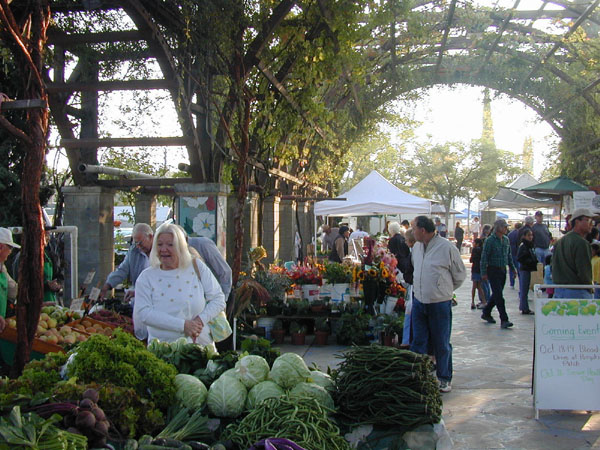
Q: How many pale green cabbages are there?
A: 8